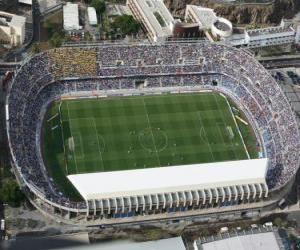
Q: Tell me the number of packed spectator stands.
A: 3